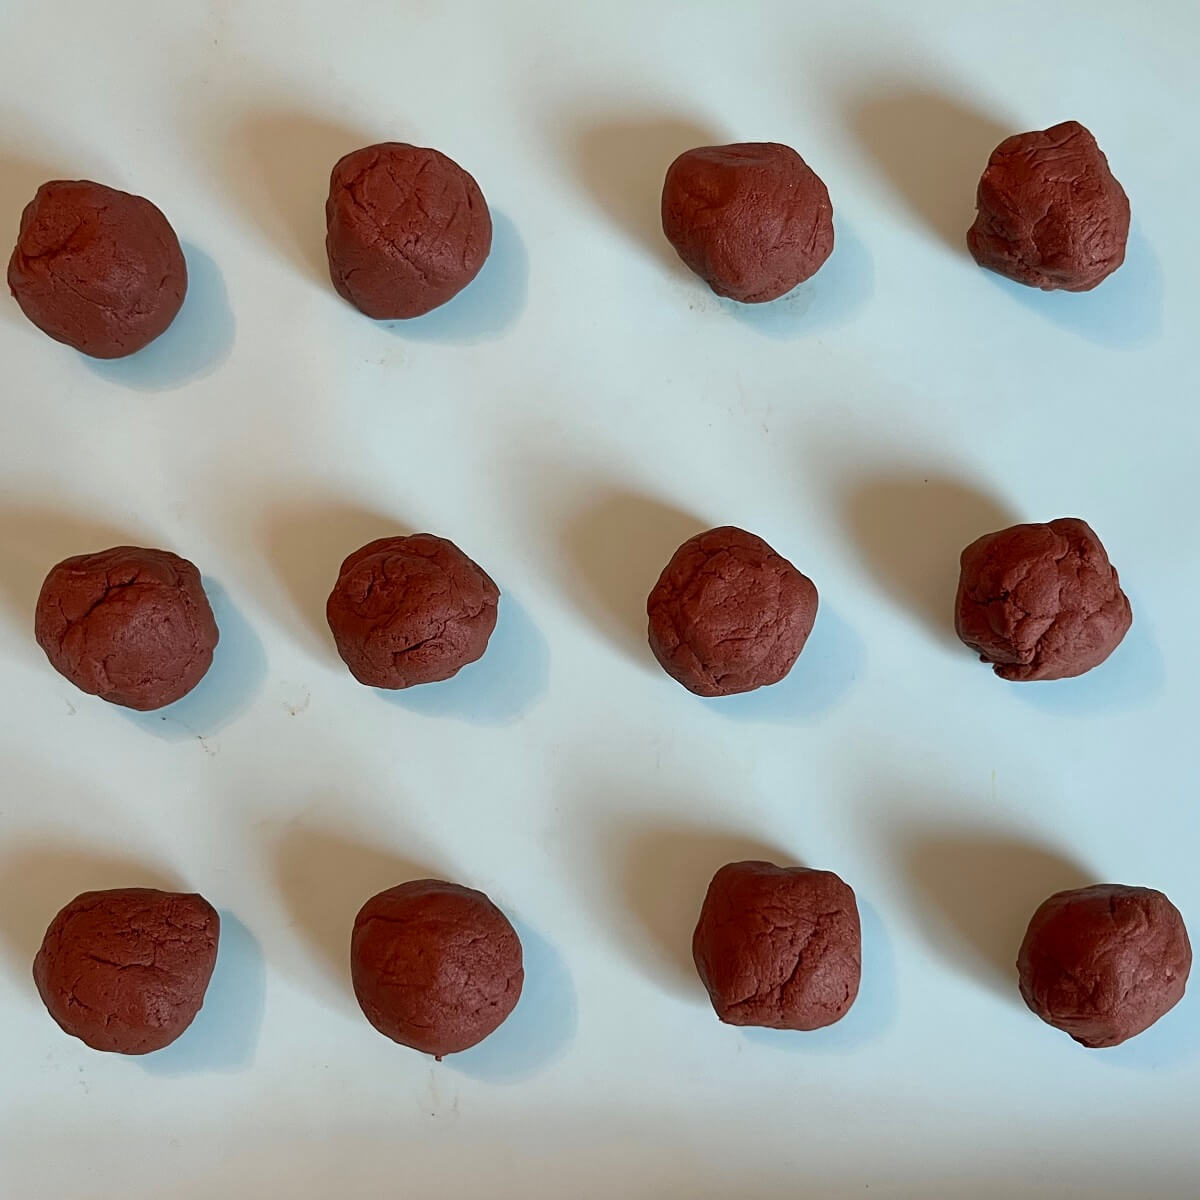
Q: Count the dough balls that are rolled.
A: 12